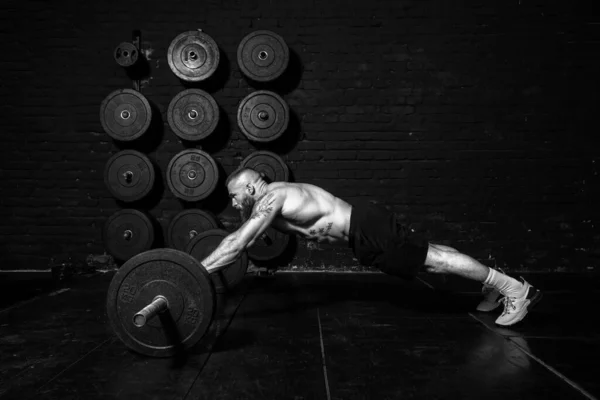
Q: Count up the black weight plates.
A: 14